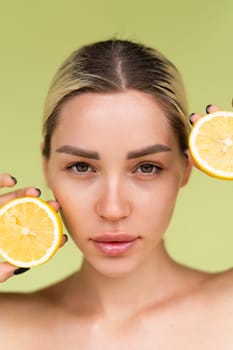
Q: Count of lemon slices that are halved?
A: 2